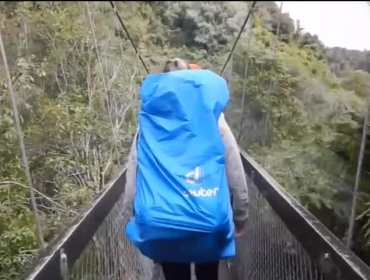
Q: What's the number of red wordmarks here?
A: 0